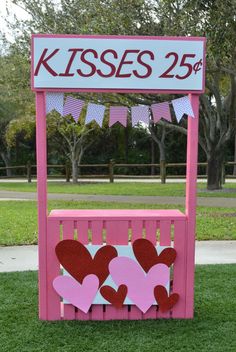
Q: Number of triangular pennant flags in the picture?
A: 7